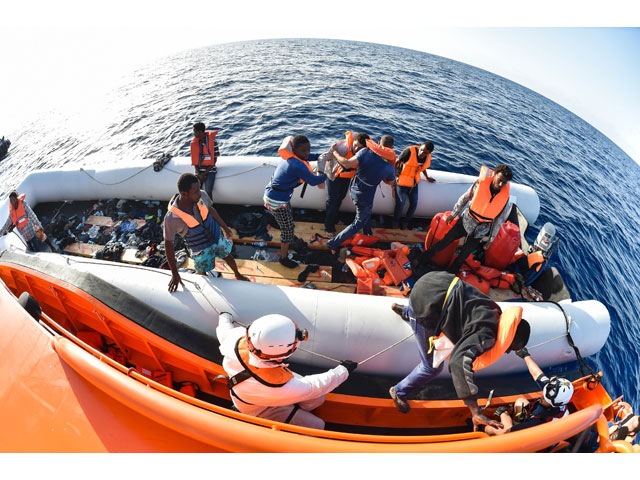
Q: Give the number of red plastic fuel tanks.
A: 2